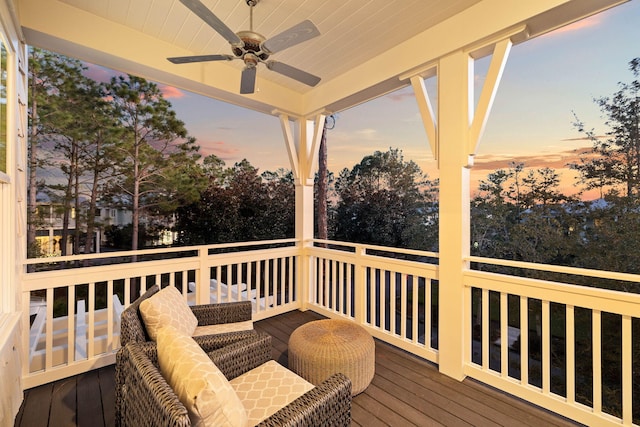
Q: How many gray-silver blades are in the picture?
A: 5